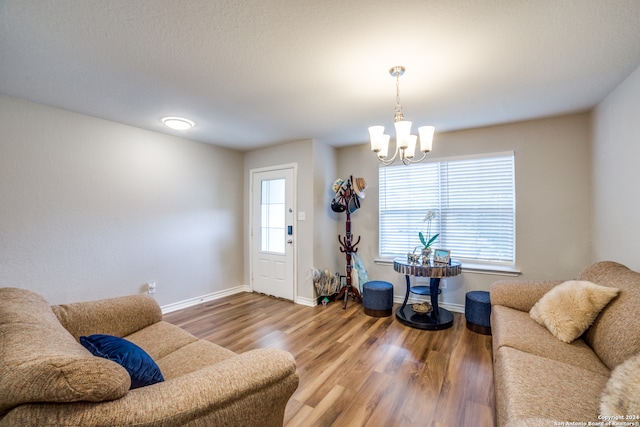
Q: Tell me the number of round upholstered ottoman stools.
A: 2